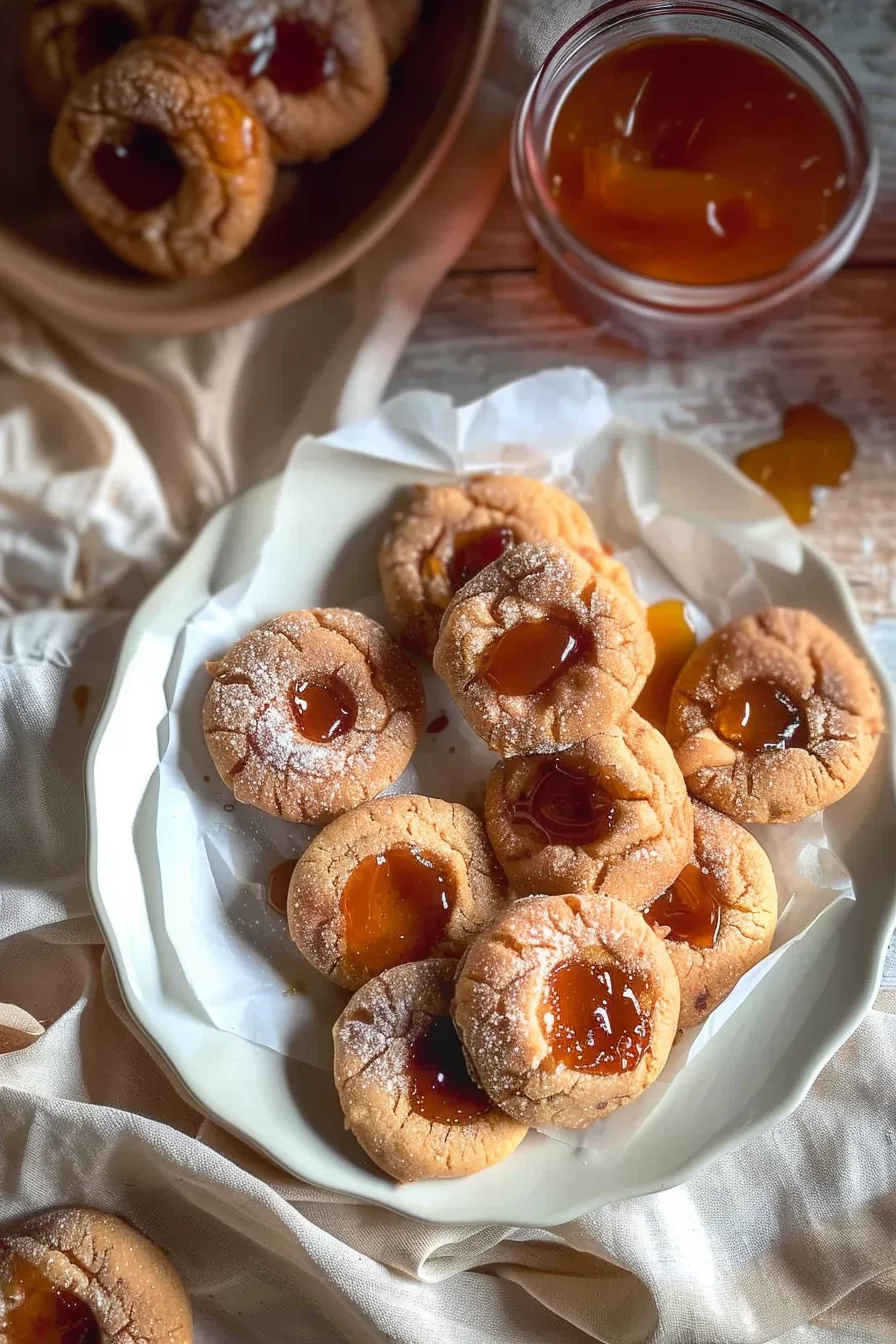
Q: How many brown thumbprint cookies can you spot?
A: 14